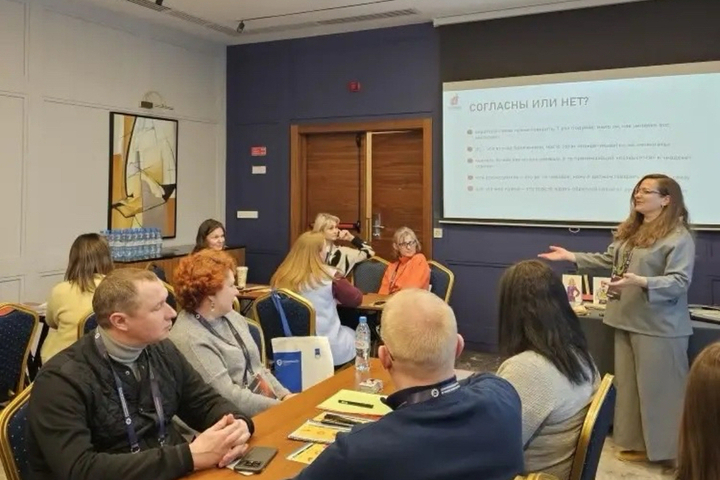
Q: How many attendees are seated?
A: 10